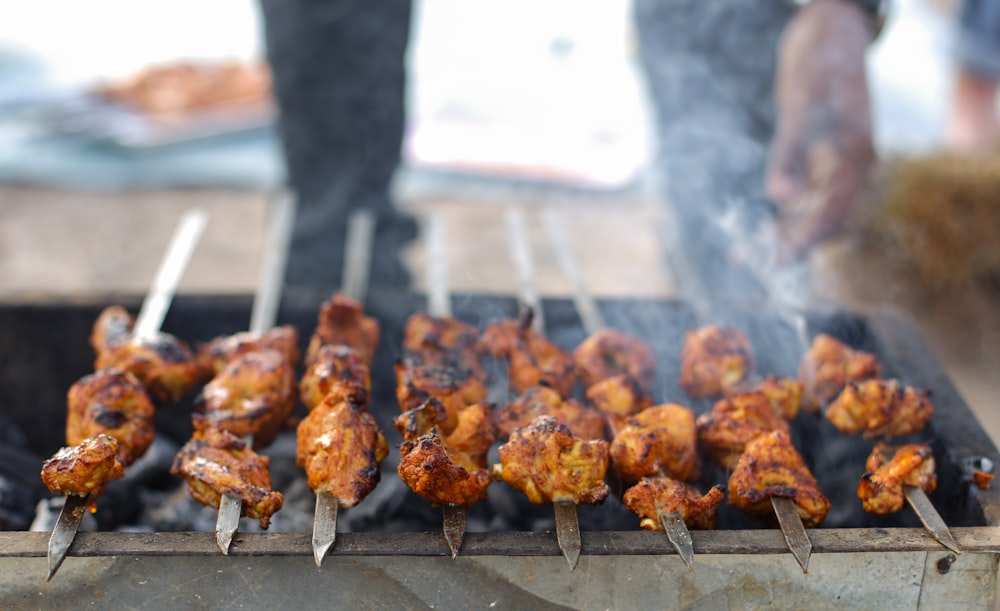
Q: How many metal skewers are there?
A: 8